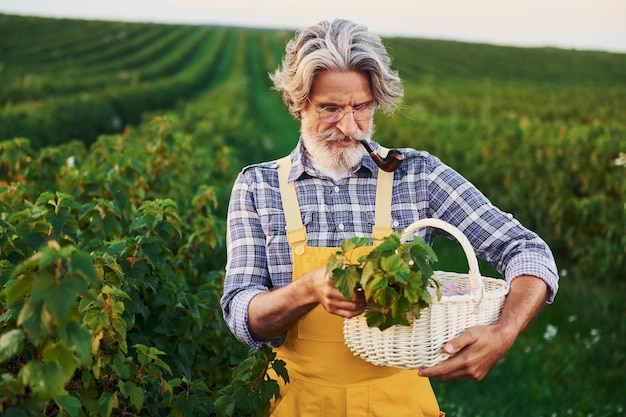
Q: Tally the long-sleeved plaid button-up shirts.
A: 1